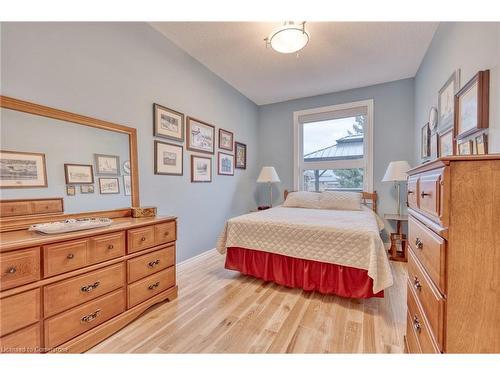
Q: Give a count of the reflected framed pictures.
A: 7